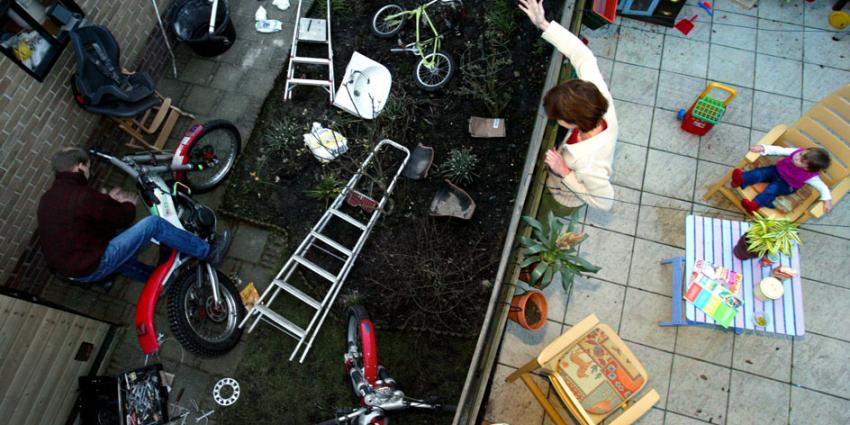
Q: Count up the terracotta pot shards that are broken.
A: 2